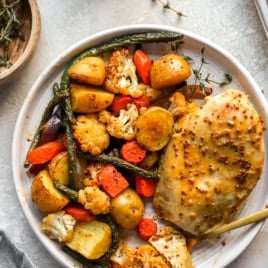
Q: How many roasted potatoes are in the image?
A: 8